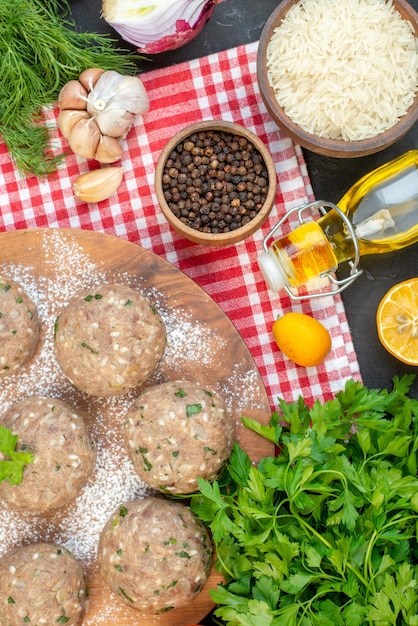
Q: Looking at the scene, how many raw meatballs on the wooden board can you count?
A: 6